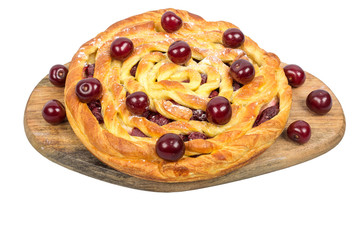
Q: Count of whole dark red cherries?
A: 14